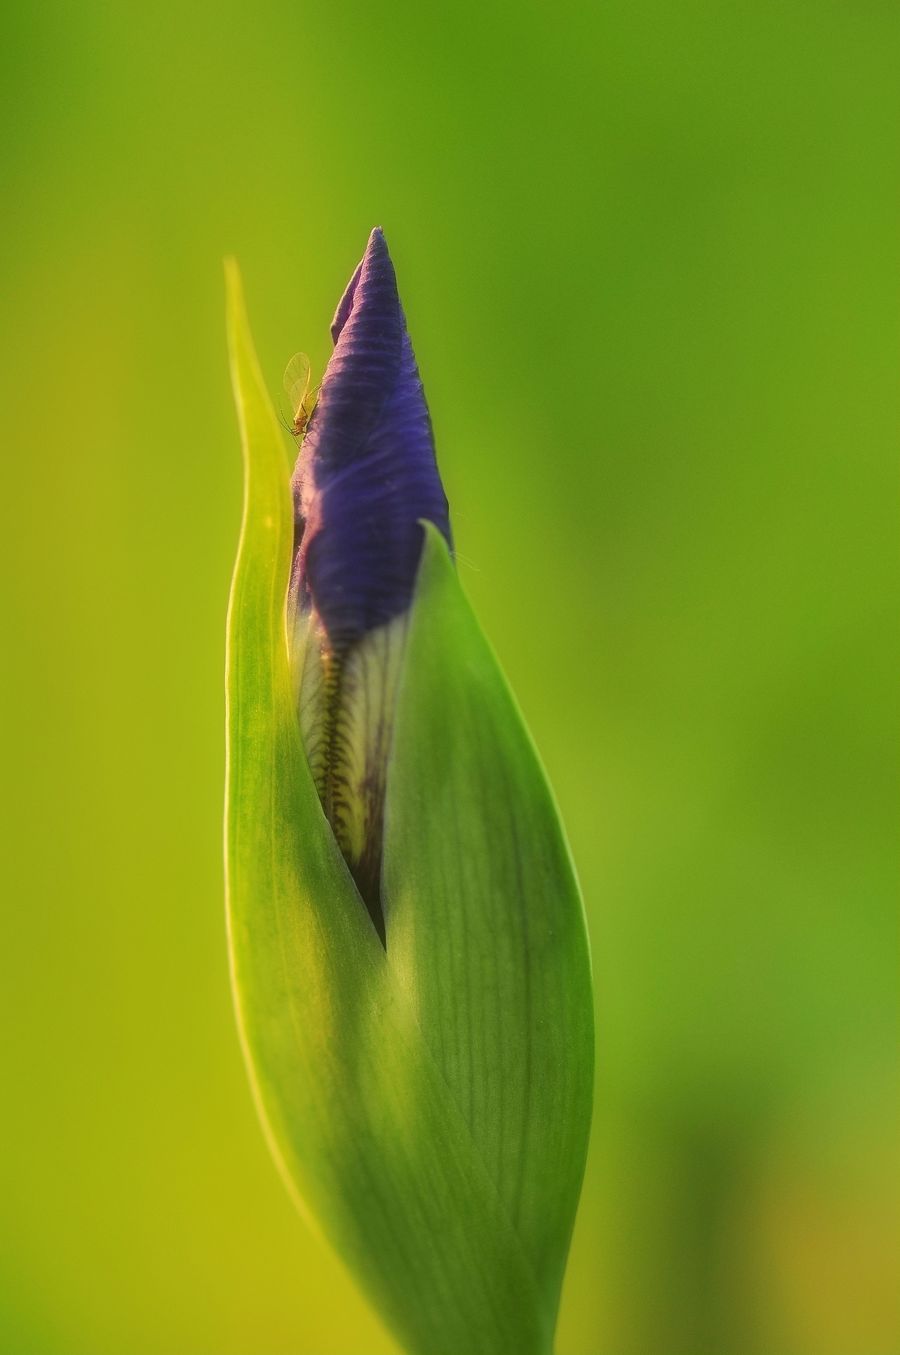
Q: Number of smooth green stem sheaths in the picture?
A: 2